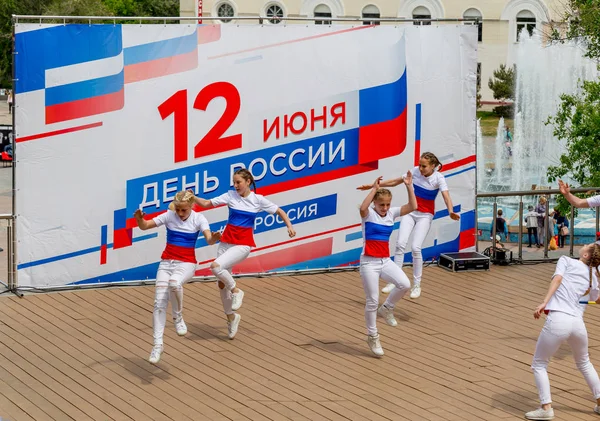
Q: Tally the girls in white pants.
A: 5